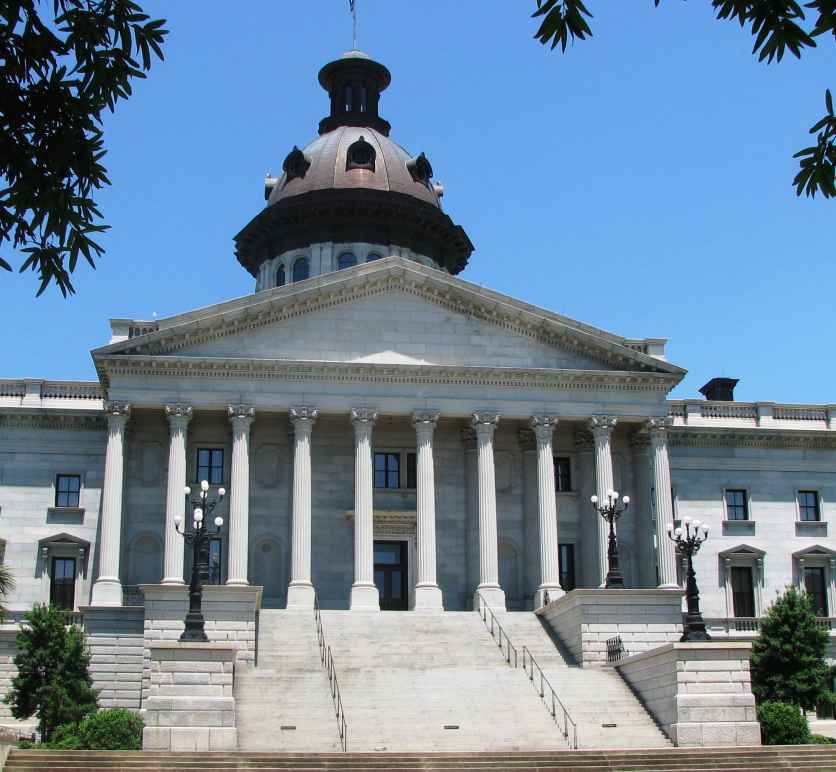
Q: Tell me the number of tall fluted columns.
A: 10